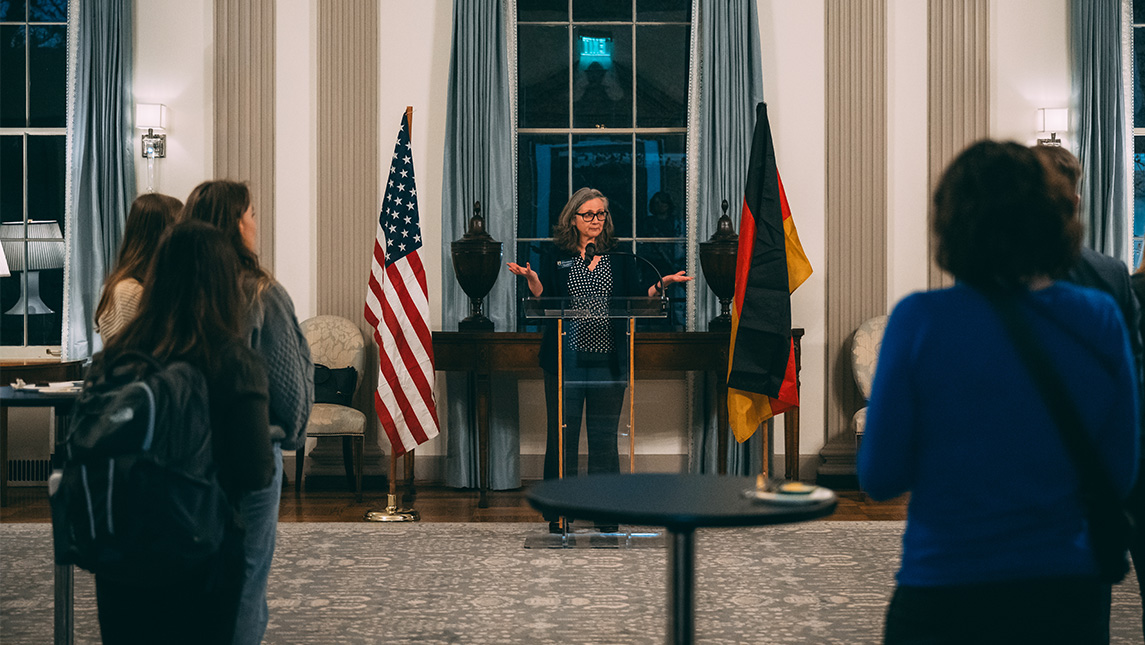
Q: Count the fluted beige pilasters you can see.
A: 4